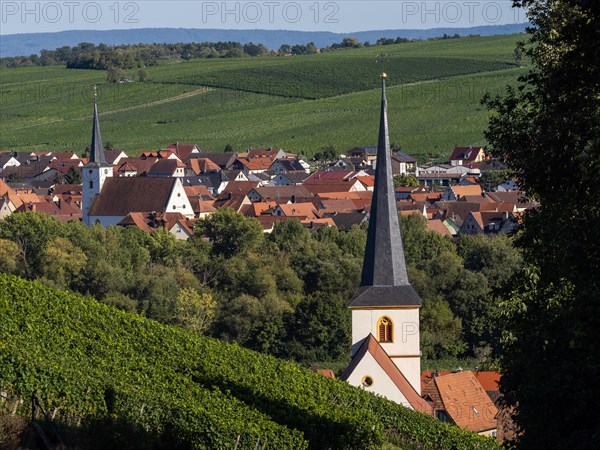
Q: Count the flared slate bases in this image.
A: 2